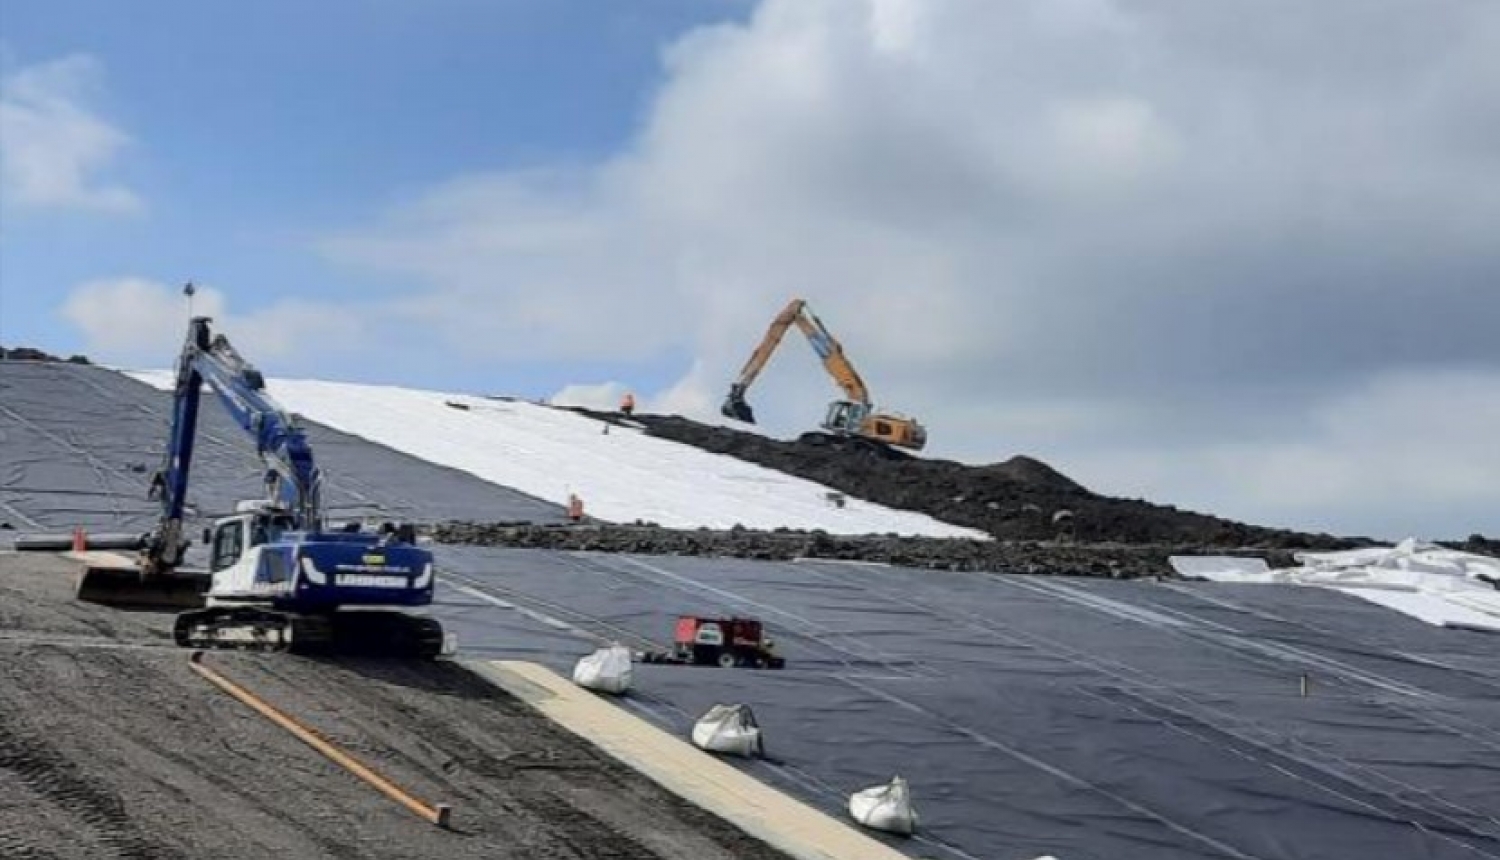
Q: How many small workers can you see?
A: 2